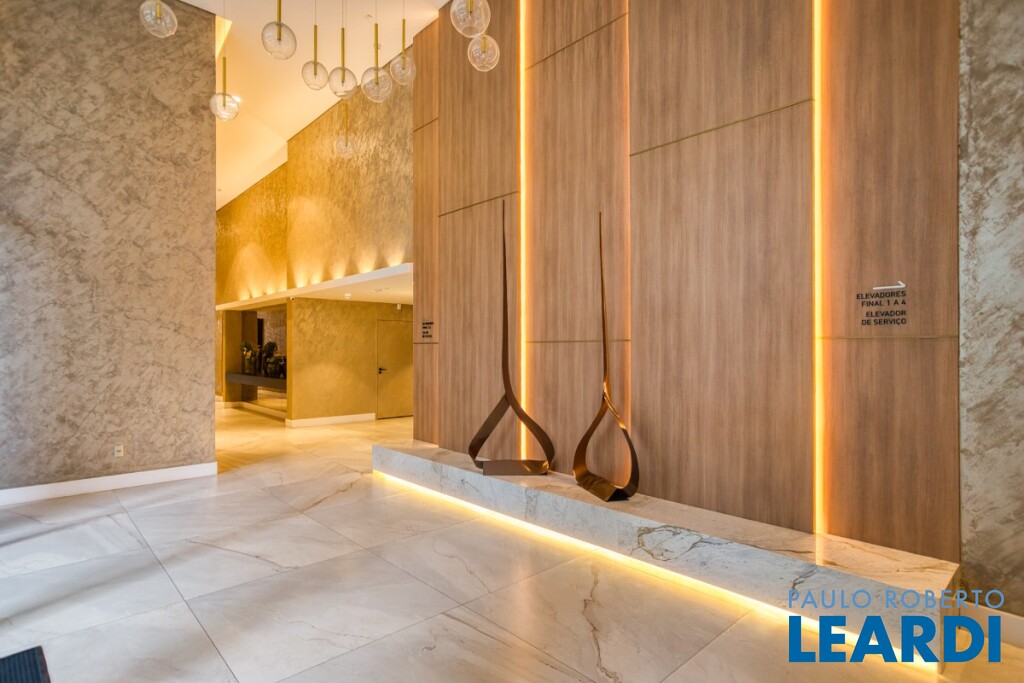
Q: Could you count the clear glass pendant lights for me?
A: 10